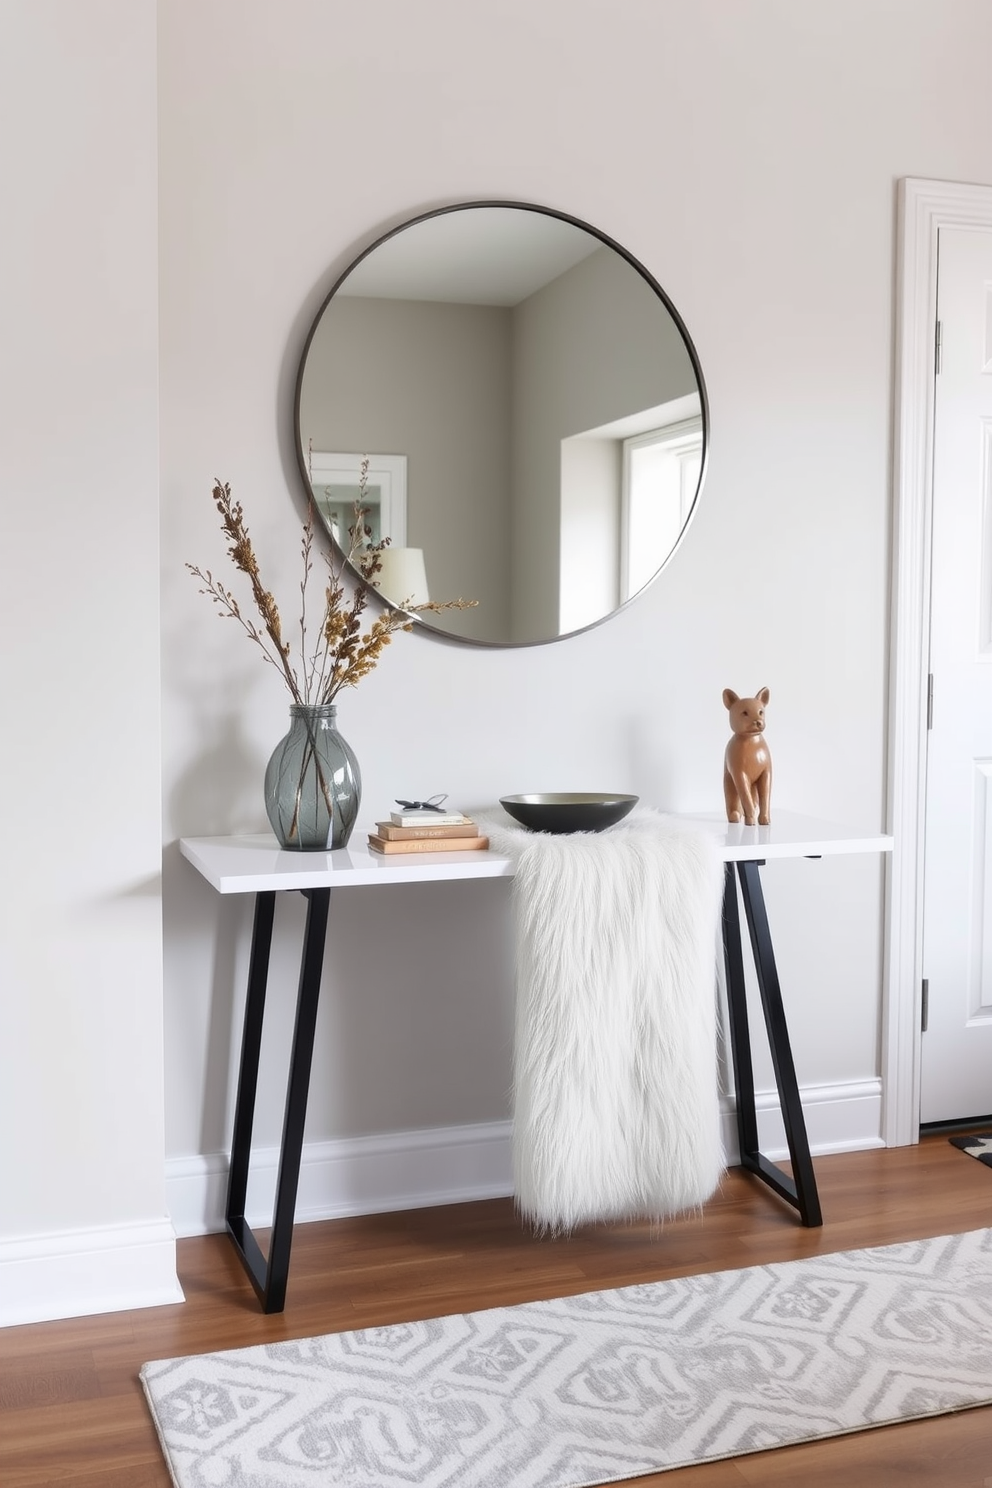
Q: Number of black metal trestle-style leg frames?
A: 2